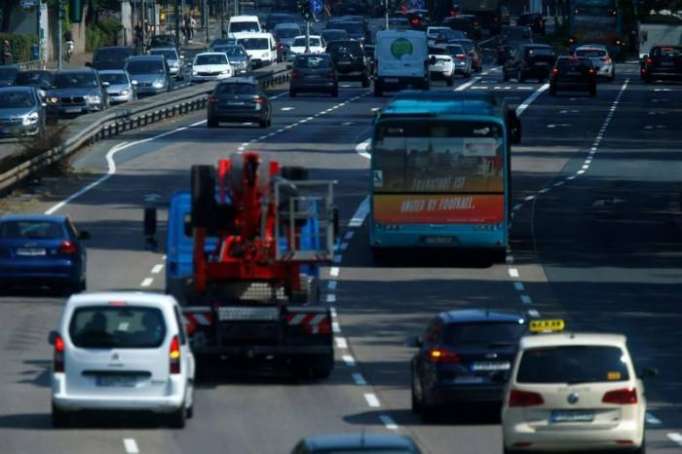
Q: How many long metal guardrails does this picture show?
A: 1